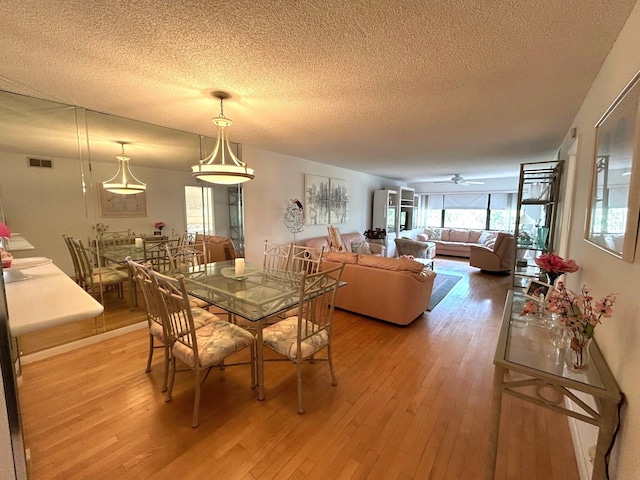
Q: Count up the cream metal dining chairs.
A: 6